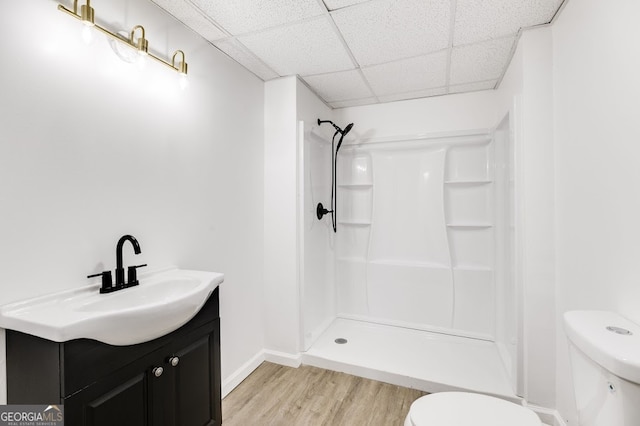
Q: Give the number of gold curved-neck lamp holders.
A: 3